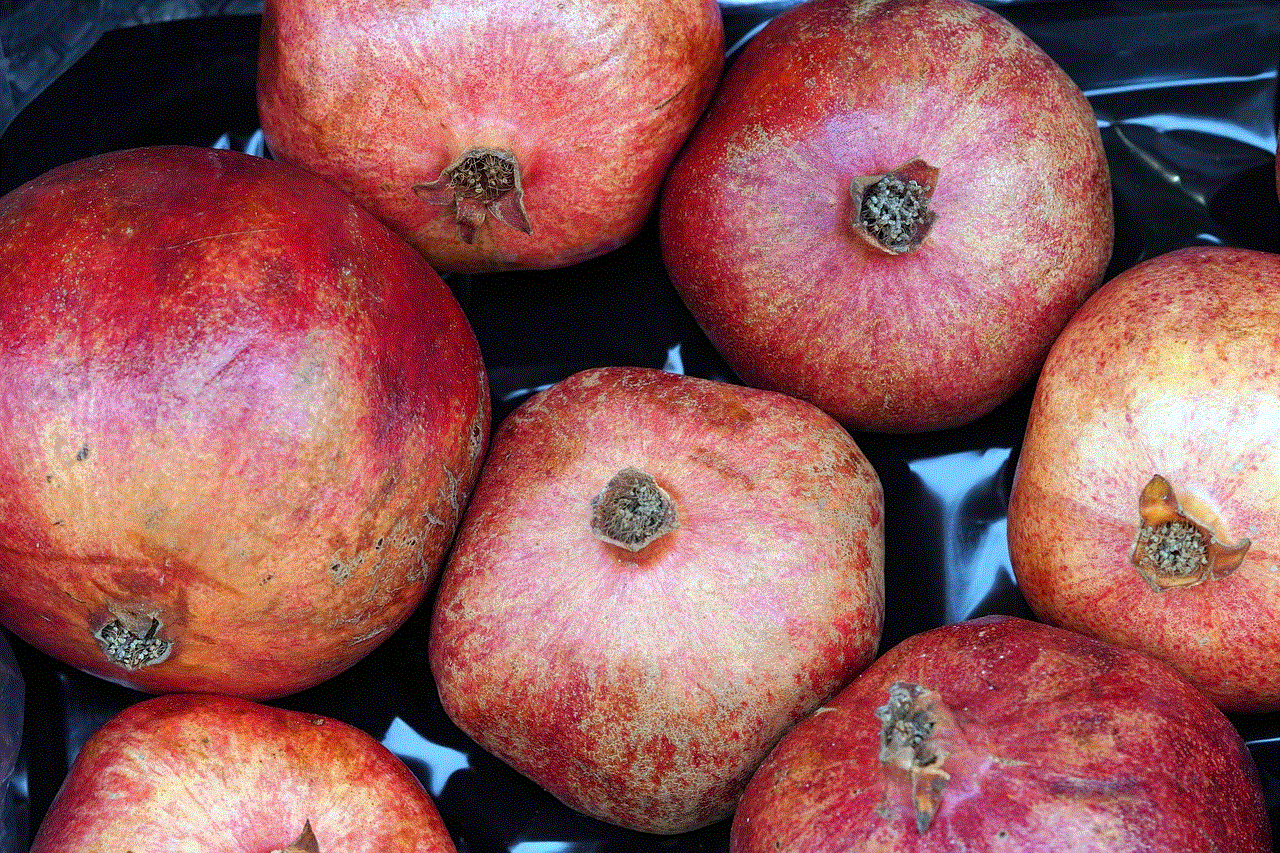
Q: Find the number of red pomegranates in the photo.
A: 7